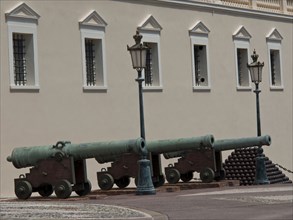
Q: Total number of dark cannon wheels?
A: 12